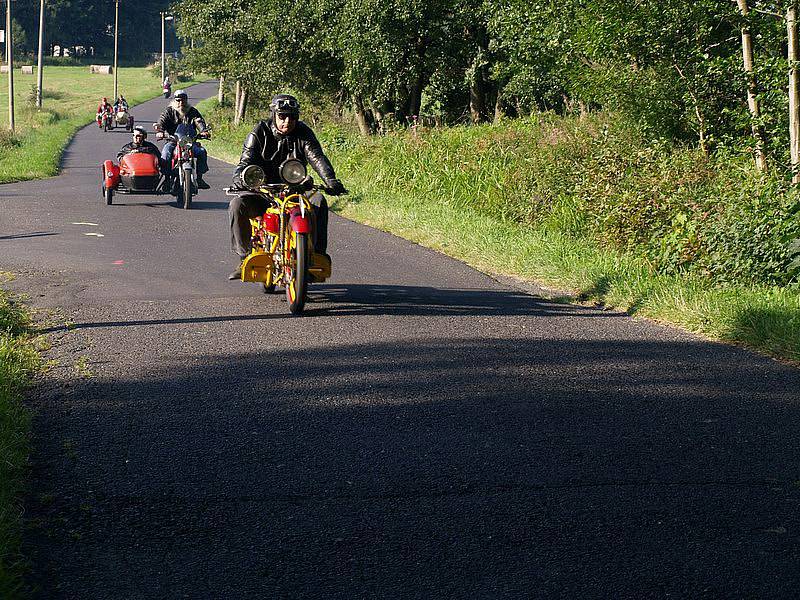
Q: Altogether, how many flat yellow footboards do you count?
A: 2